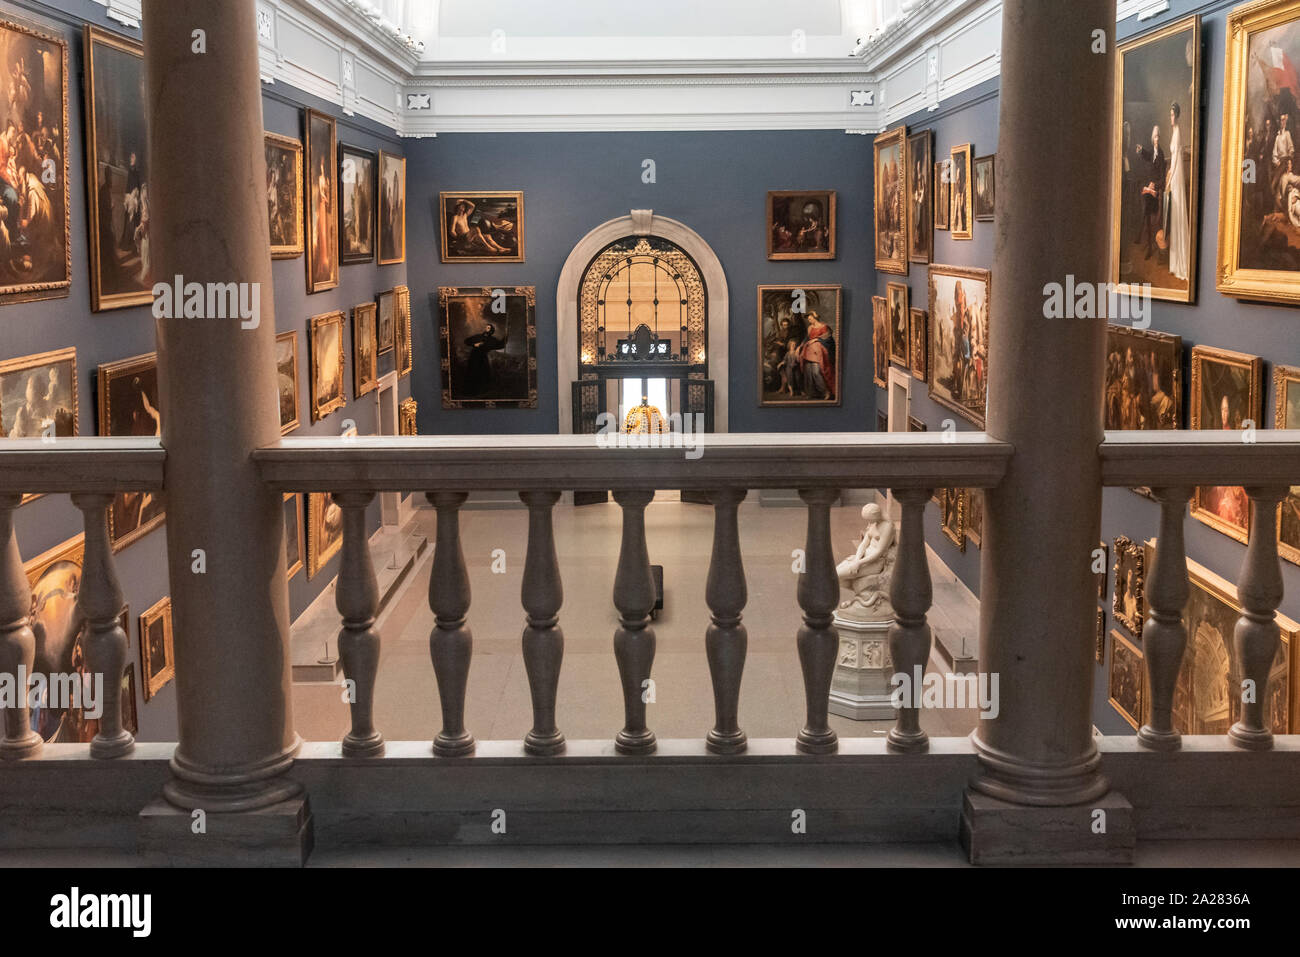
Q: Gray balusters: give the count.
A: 11